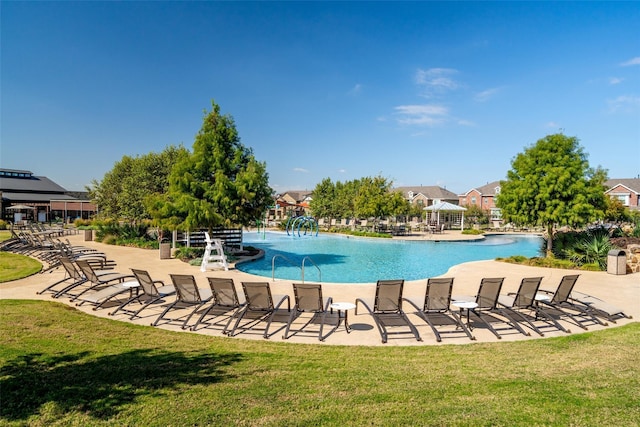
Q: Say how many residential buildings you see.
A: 4